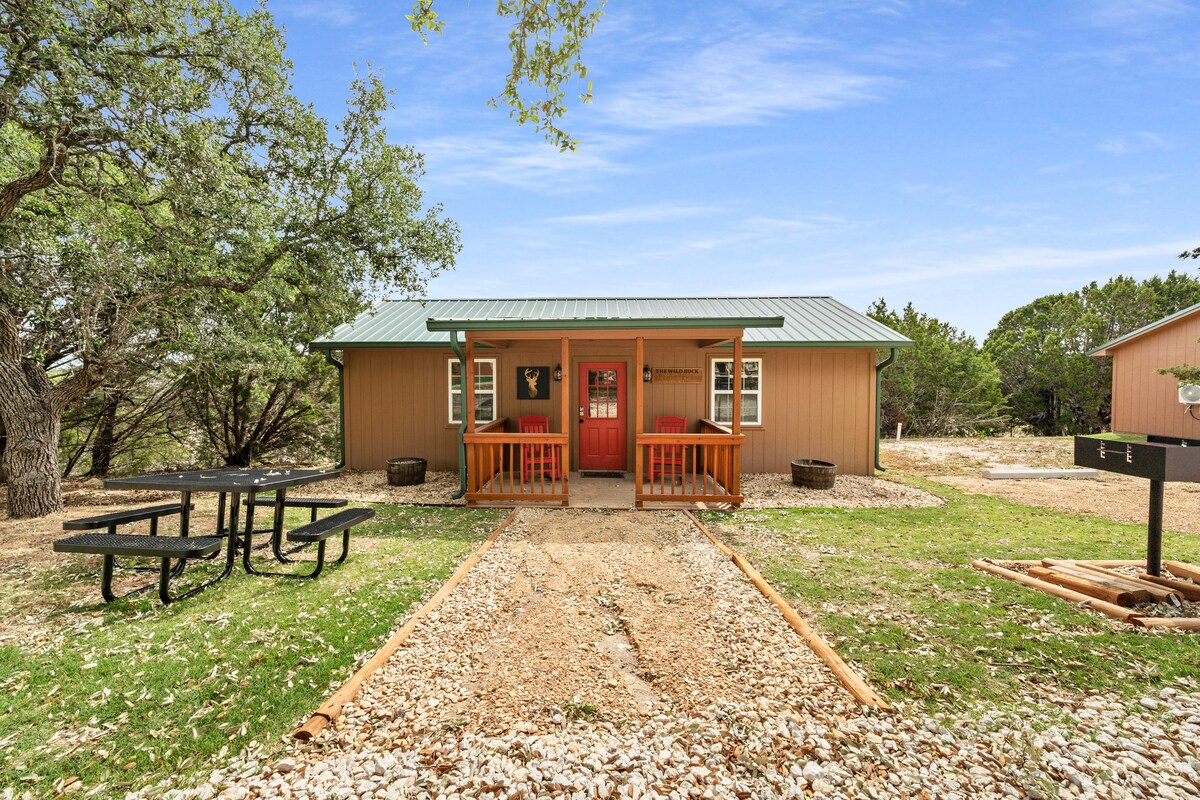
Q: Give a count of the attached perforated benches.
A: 4